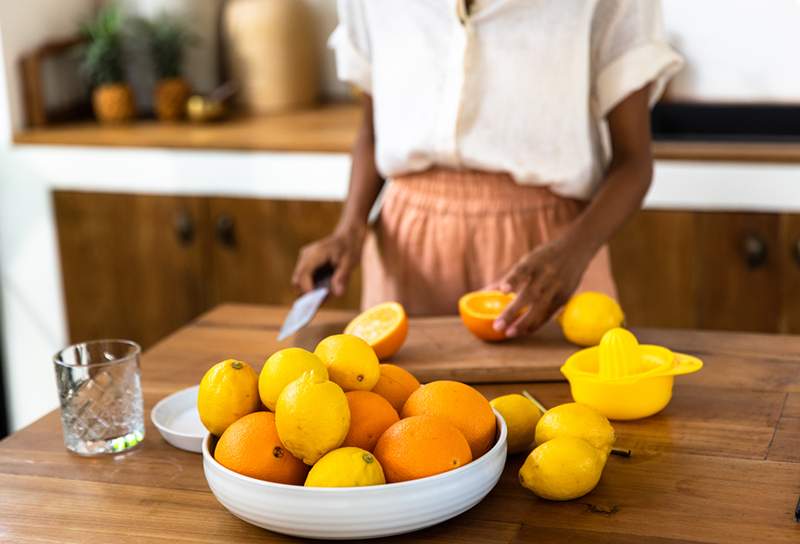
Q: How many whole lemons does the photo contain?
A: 9